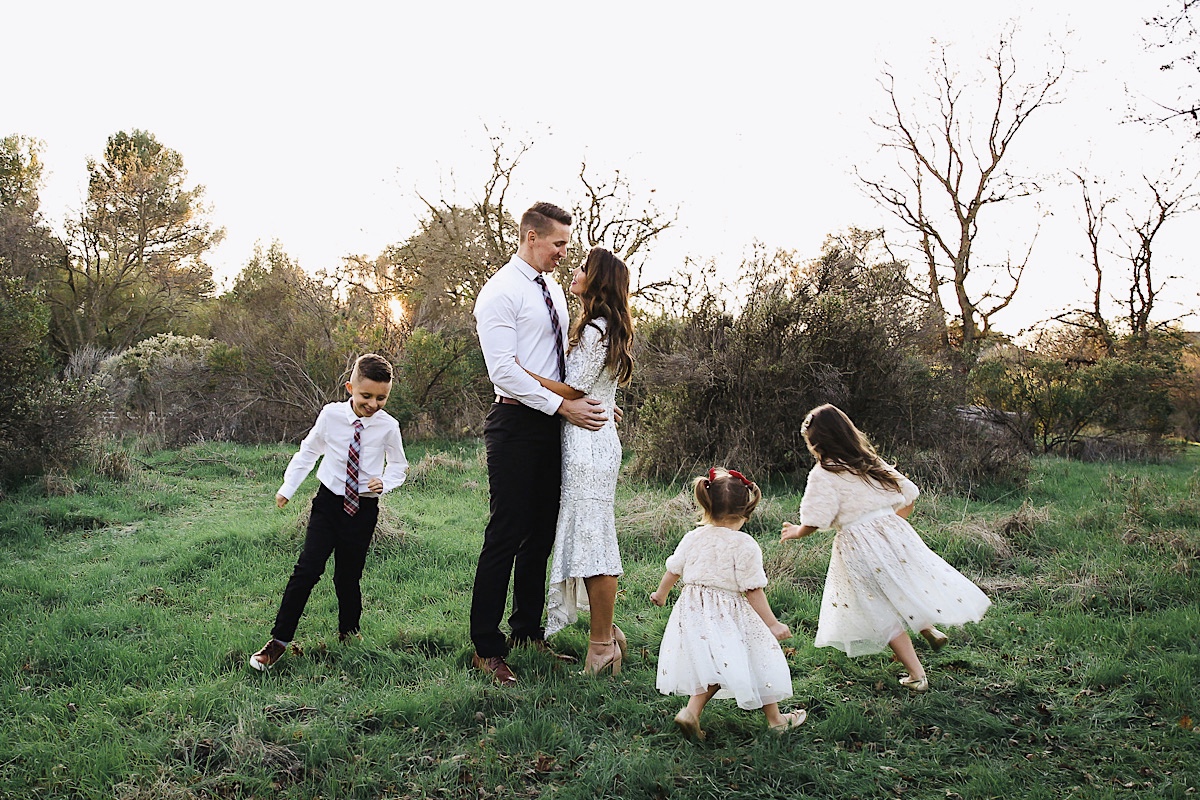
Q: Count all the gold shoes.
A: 4